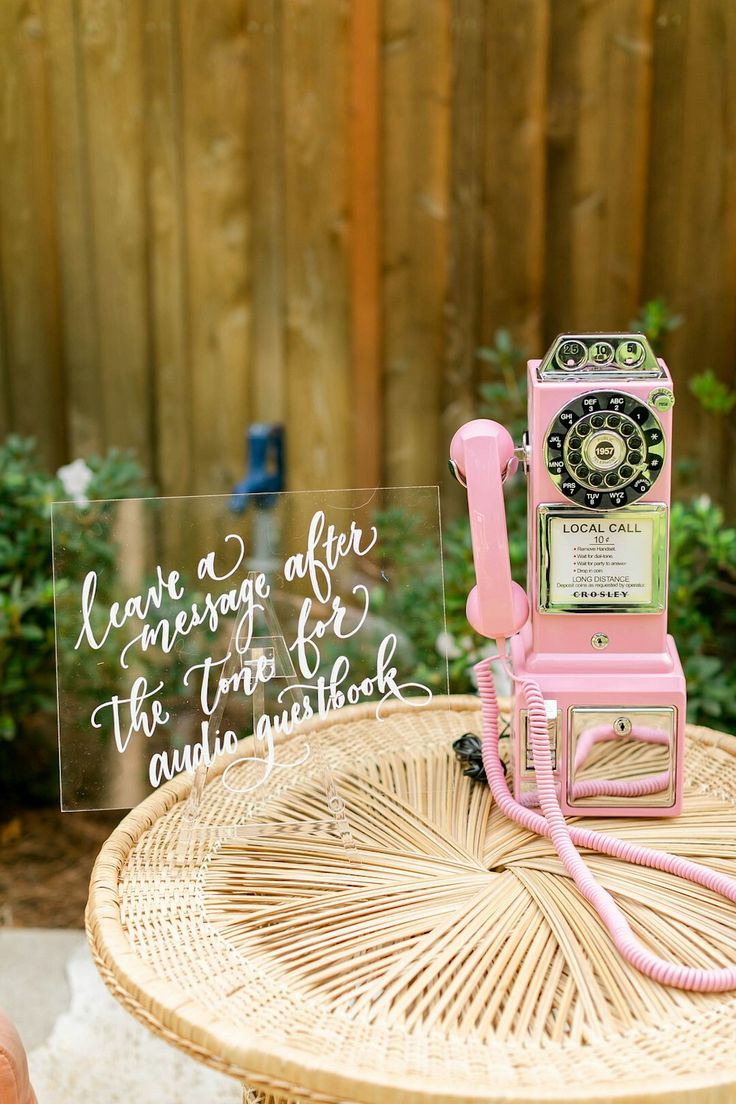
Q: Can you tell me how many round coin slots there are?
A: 3